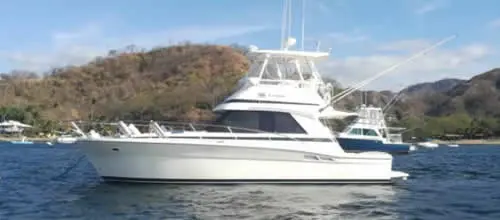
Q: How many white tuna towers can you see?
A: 2